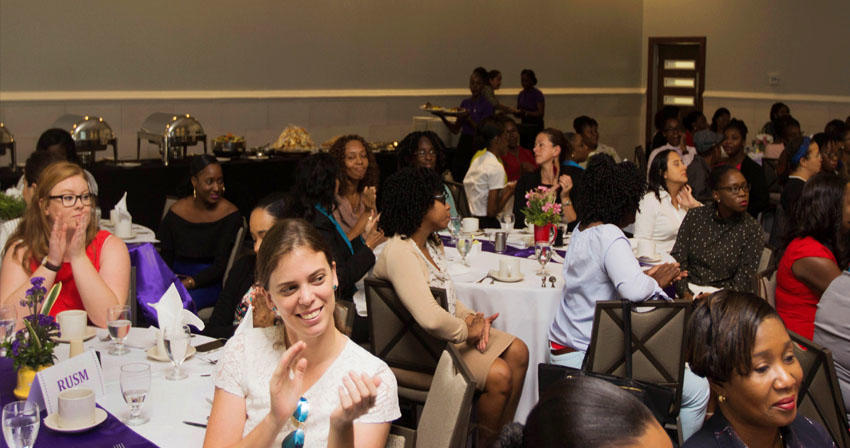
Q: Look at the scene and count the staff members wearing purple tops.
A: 2